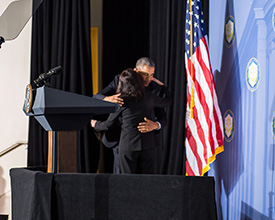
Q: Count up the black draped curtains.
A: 2